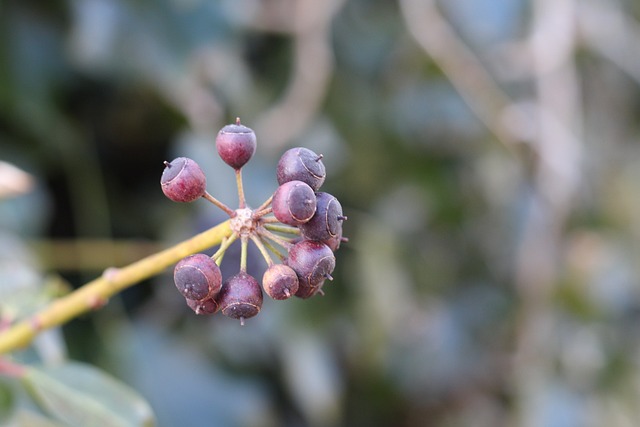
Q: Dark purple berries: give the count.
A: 12